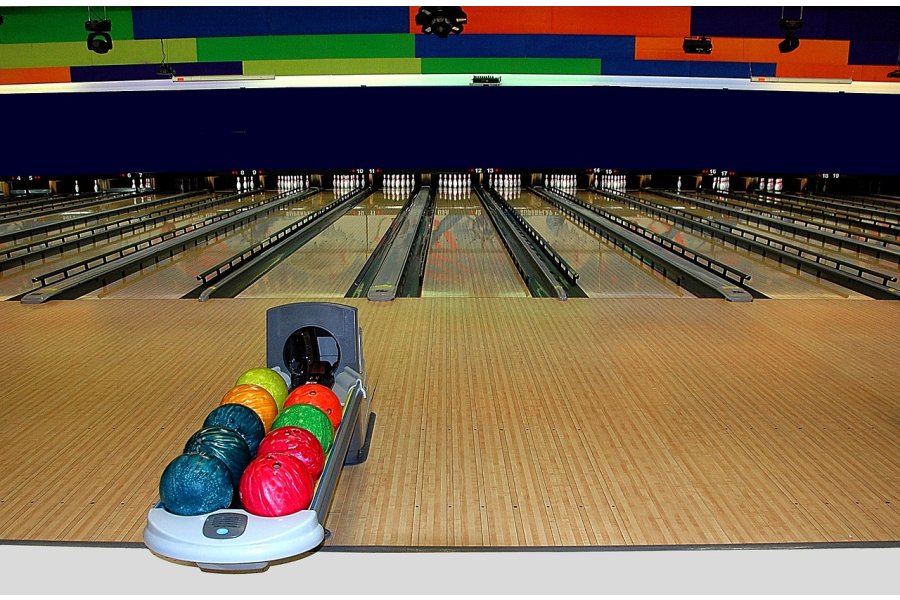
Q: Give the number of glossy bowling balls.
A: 9